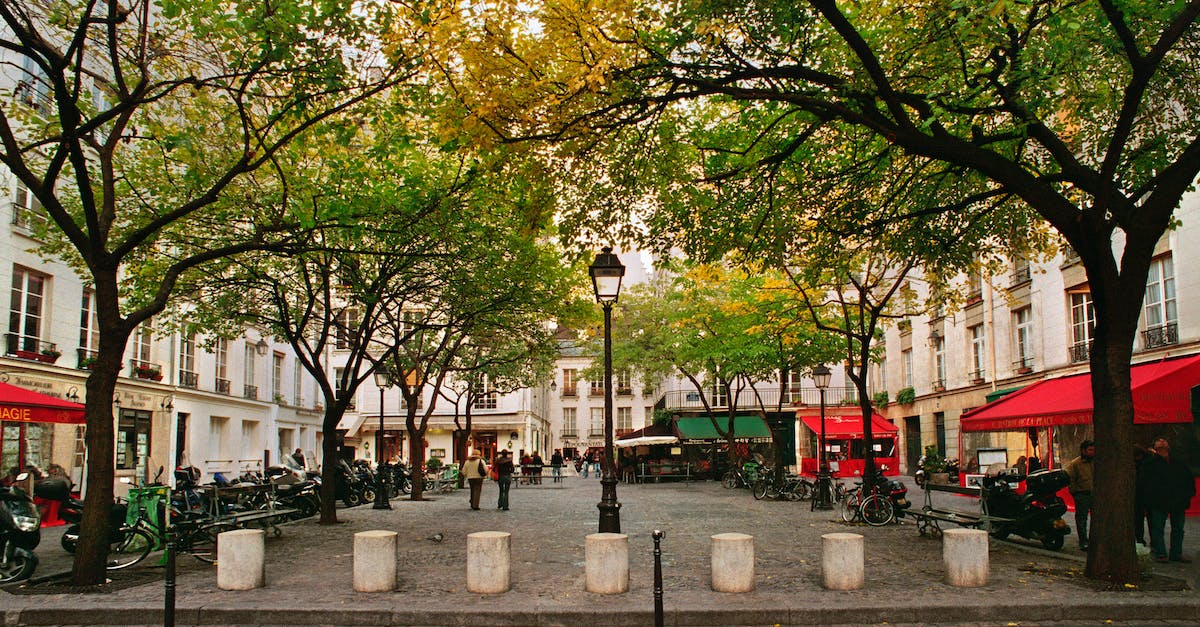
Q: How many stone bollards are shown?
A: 7